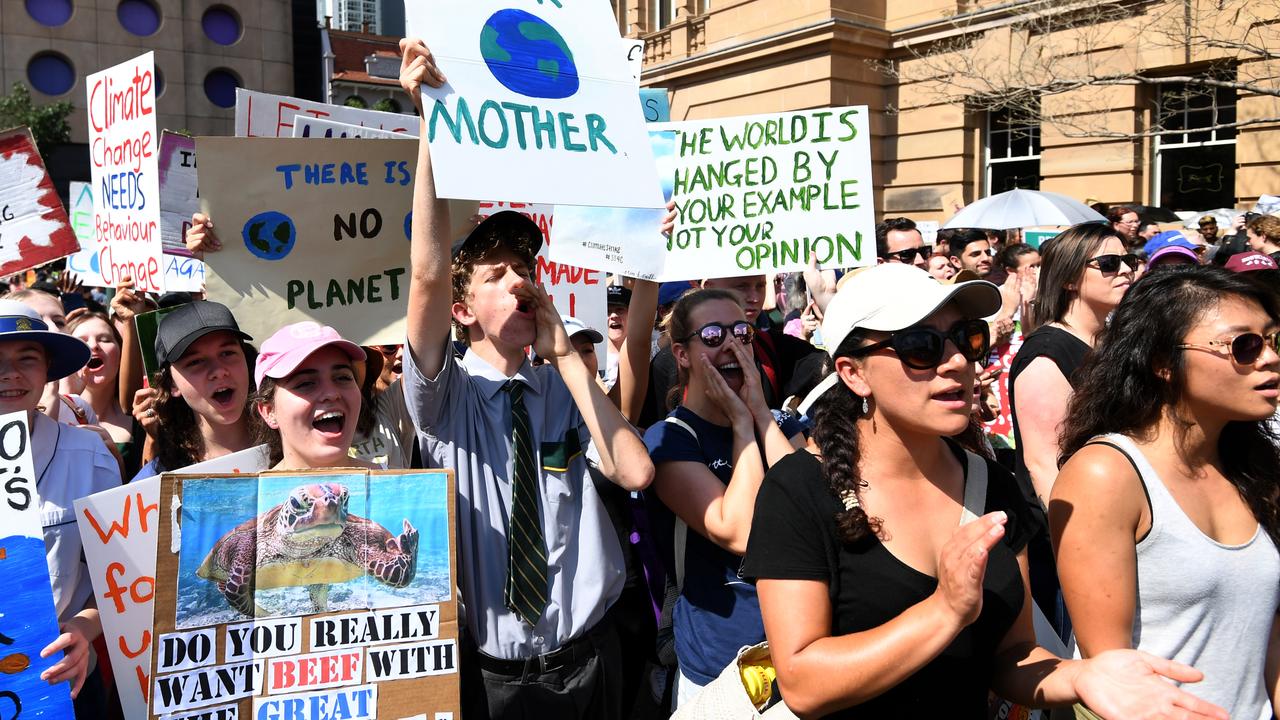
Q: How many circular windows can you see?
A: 6